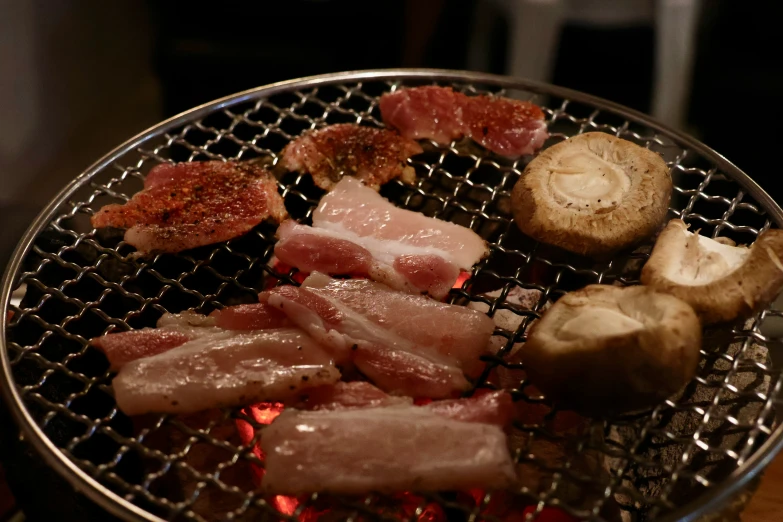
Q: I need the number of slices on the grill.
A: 7